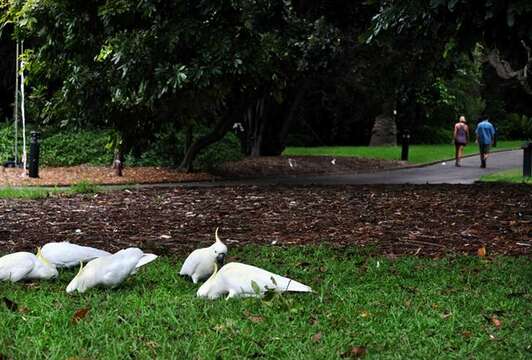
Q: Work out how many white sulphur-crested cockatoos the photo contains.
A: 5